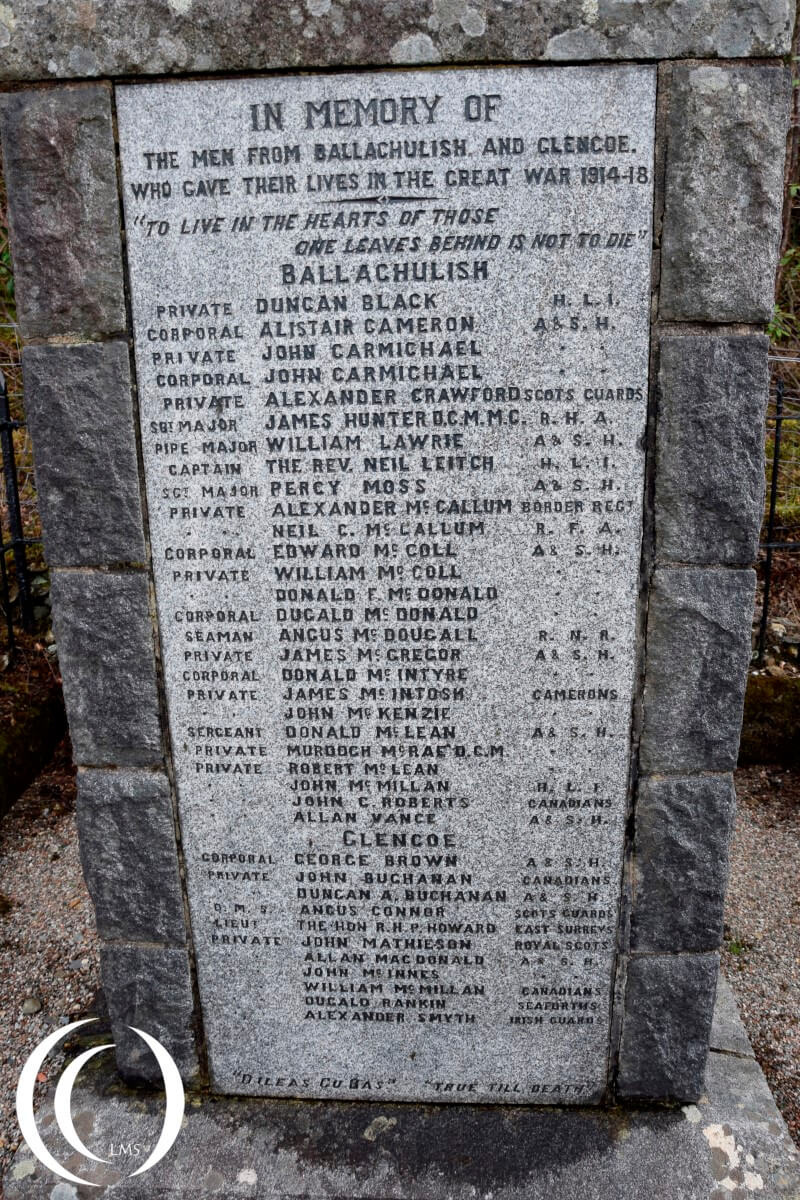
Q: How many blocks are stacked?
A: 10